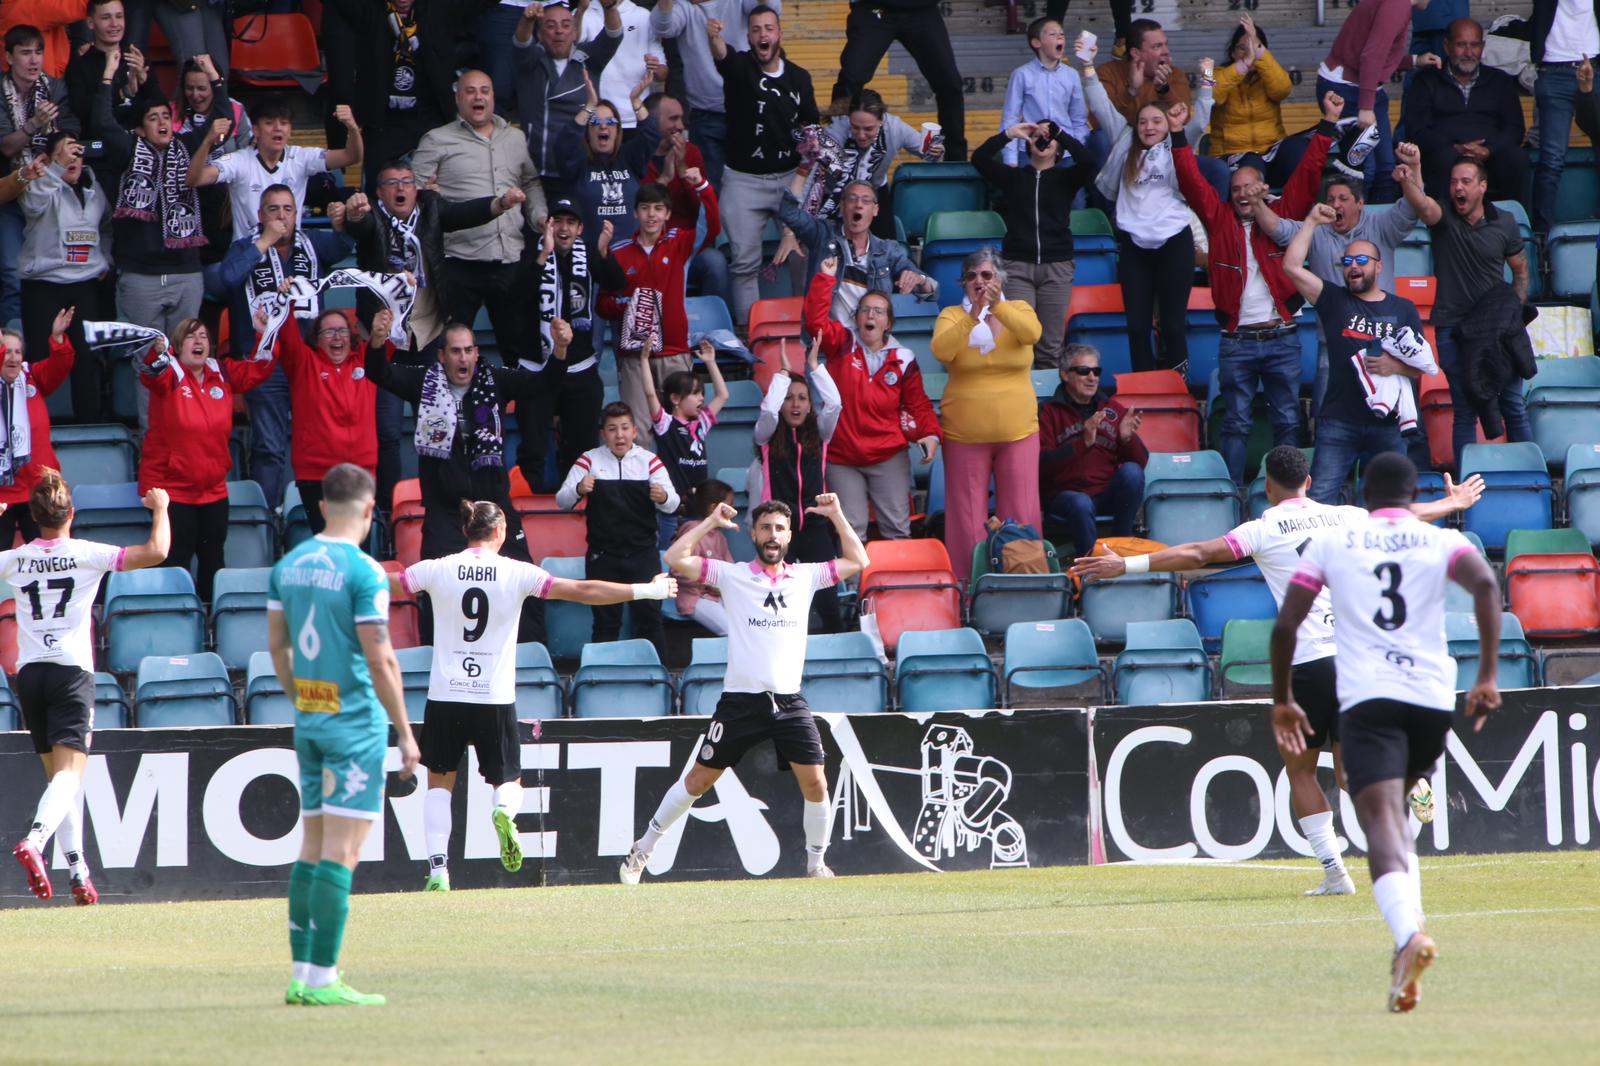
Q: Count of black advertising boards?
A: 2